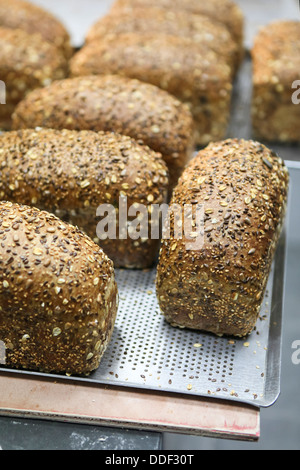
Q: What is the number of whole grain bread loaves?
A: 10